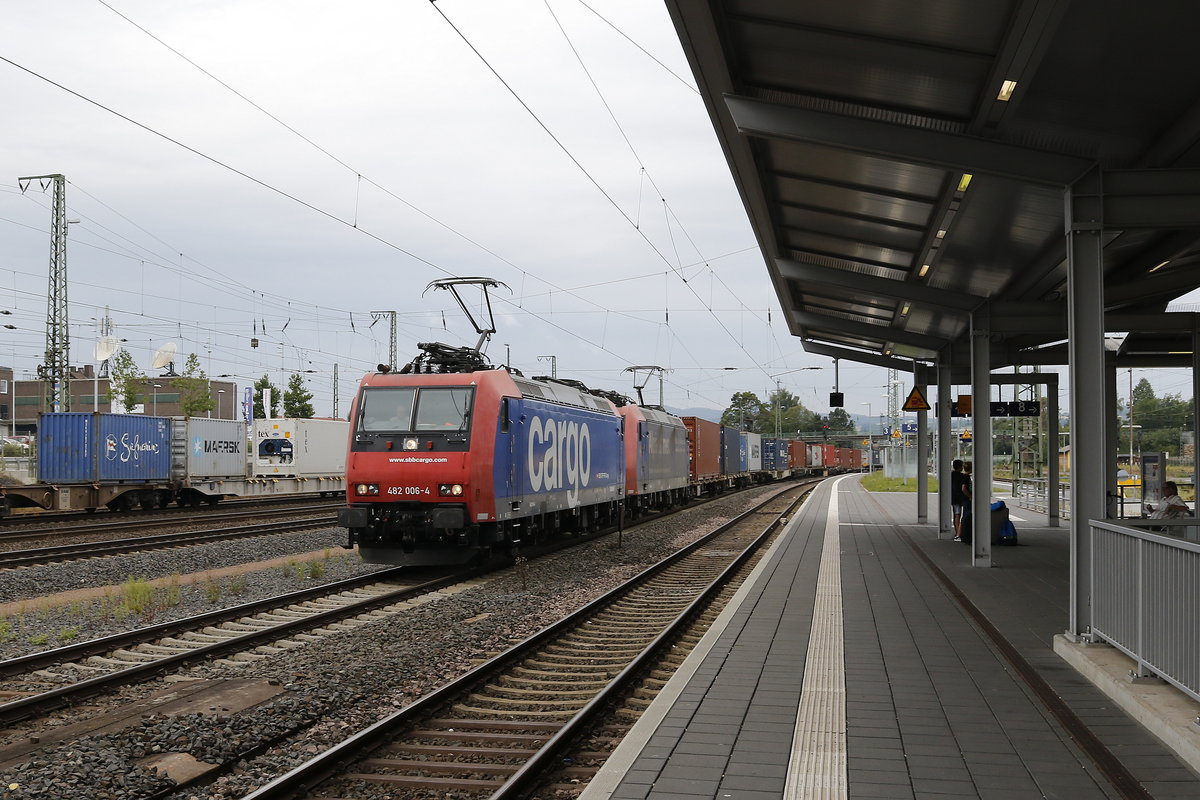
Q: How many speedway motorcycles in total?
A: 0